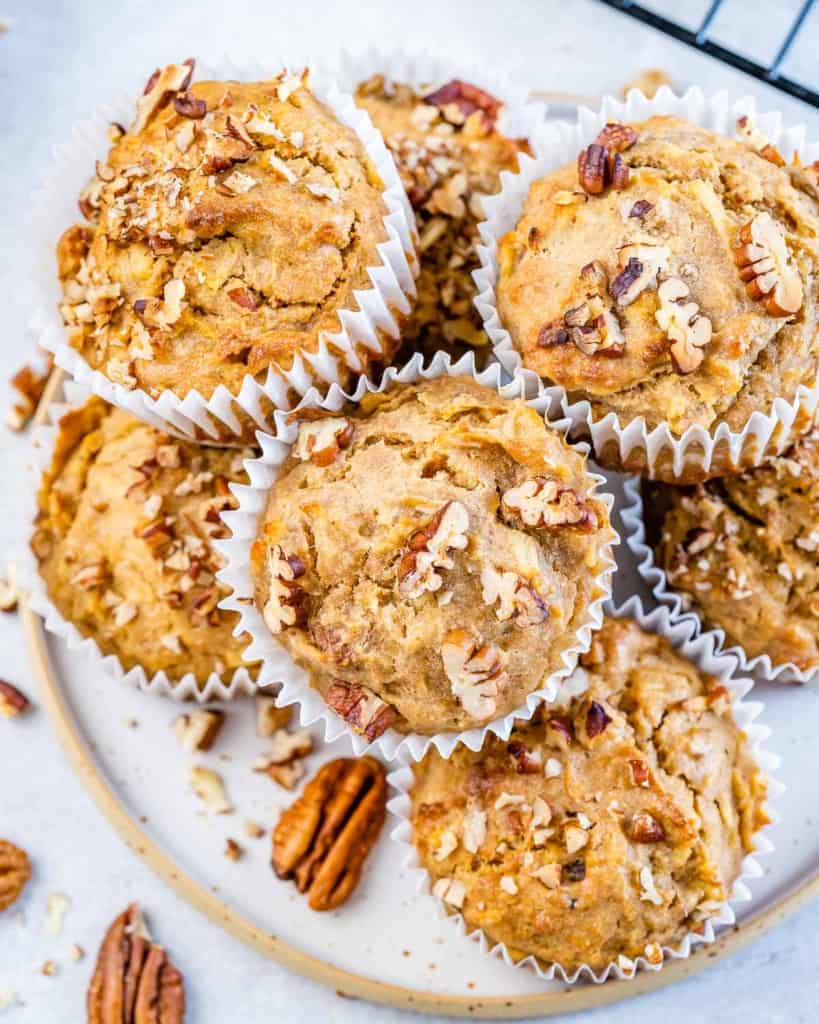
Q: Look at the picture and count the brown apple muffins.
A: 7